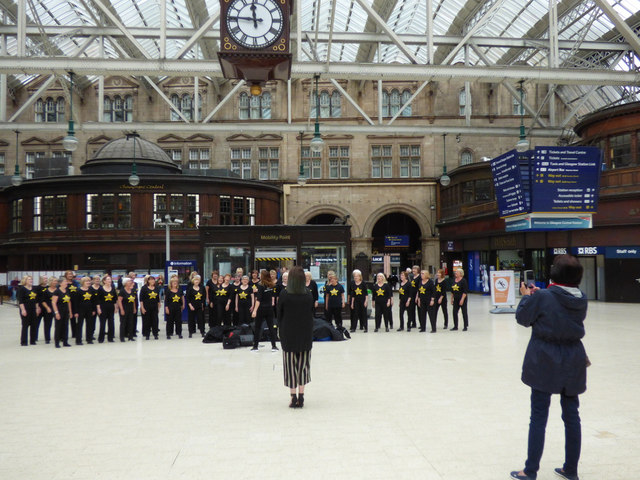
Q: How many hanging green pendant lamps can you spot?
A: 7